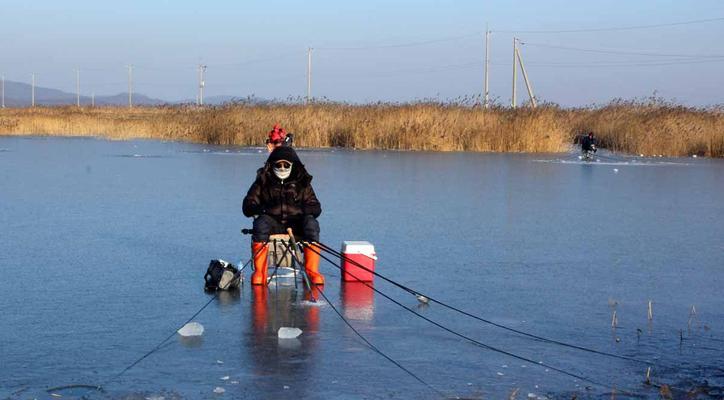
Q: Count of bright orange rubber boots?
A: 2